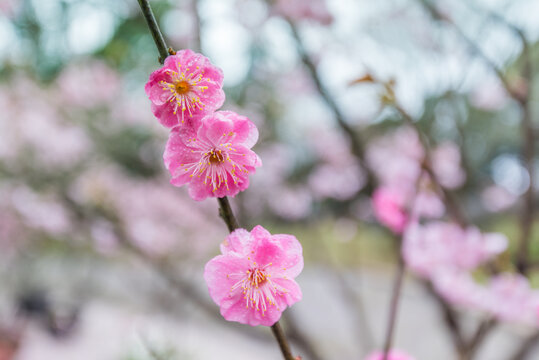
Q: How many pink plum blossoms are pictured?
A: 3